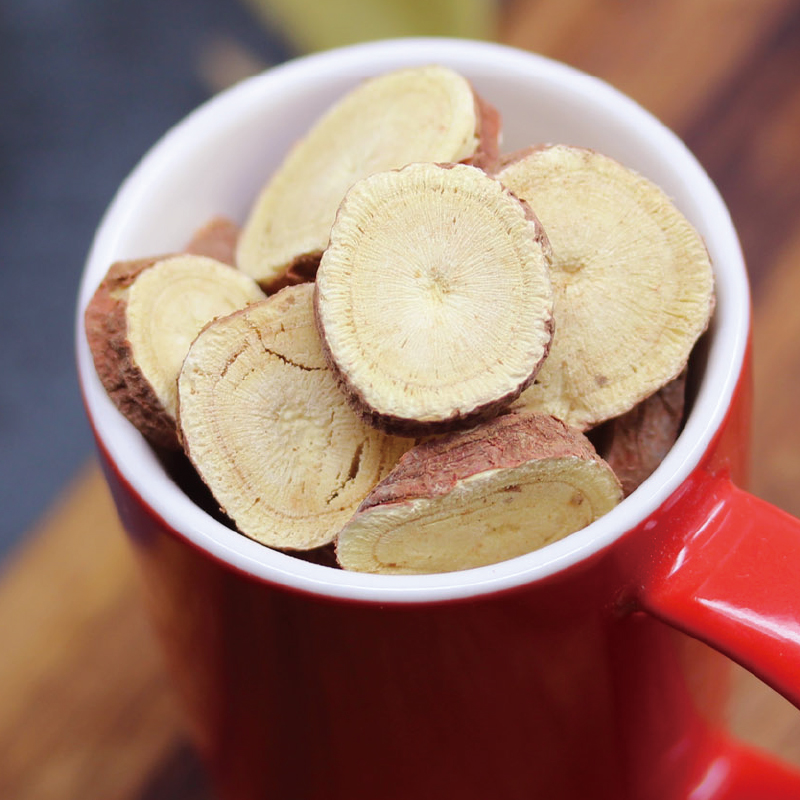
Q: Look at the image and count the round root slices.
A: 6